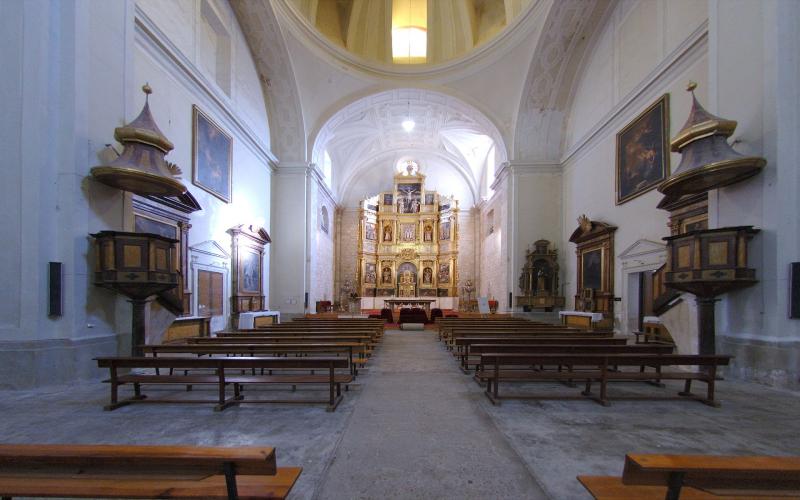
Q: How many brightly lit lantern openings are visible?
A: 1